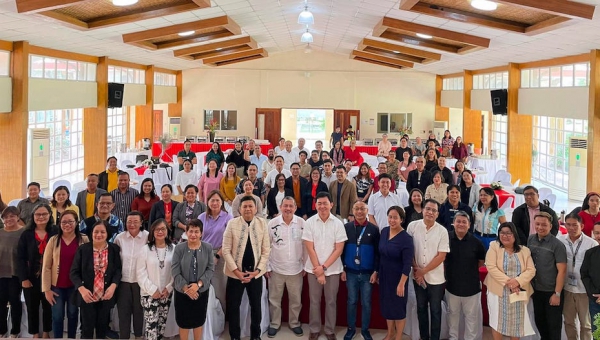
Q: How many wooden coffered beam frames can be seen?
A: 8